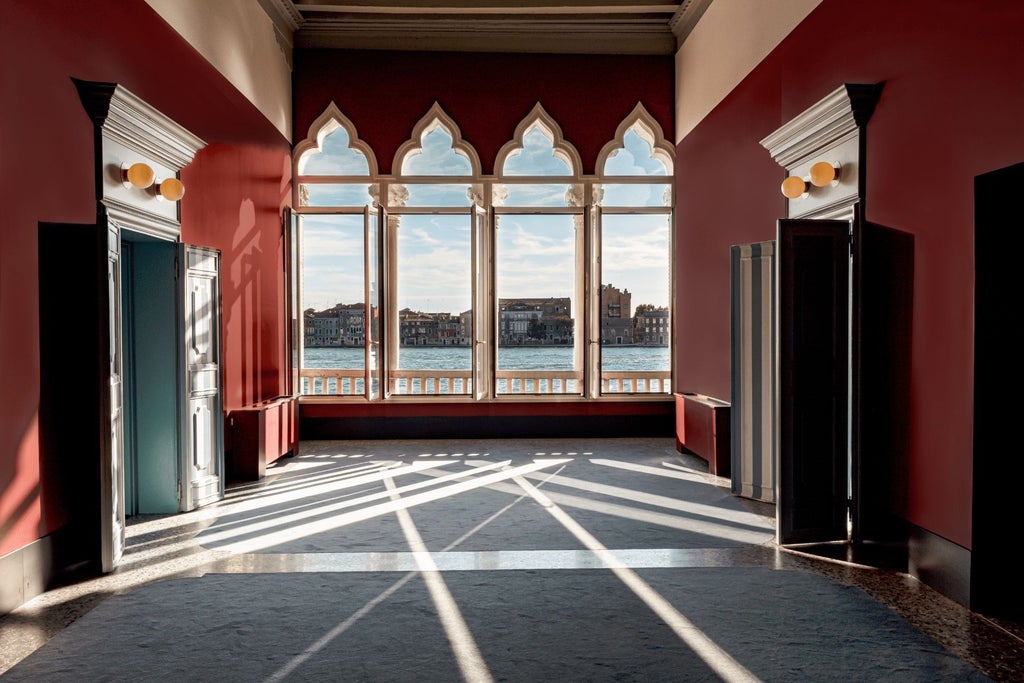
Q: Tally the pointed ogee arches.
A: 4